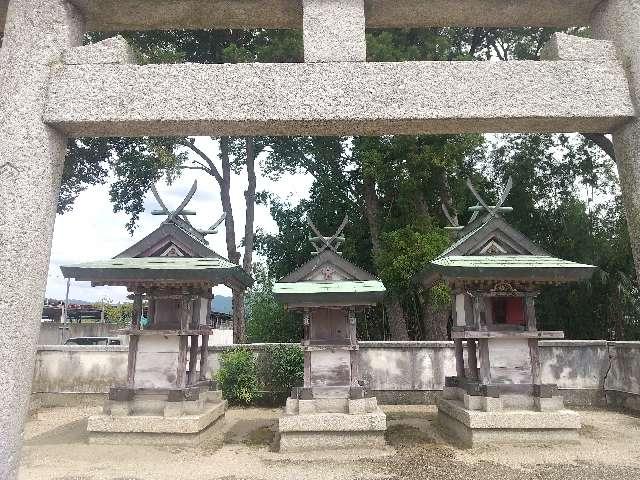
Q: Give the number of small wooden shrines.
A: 3